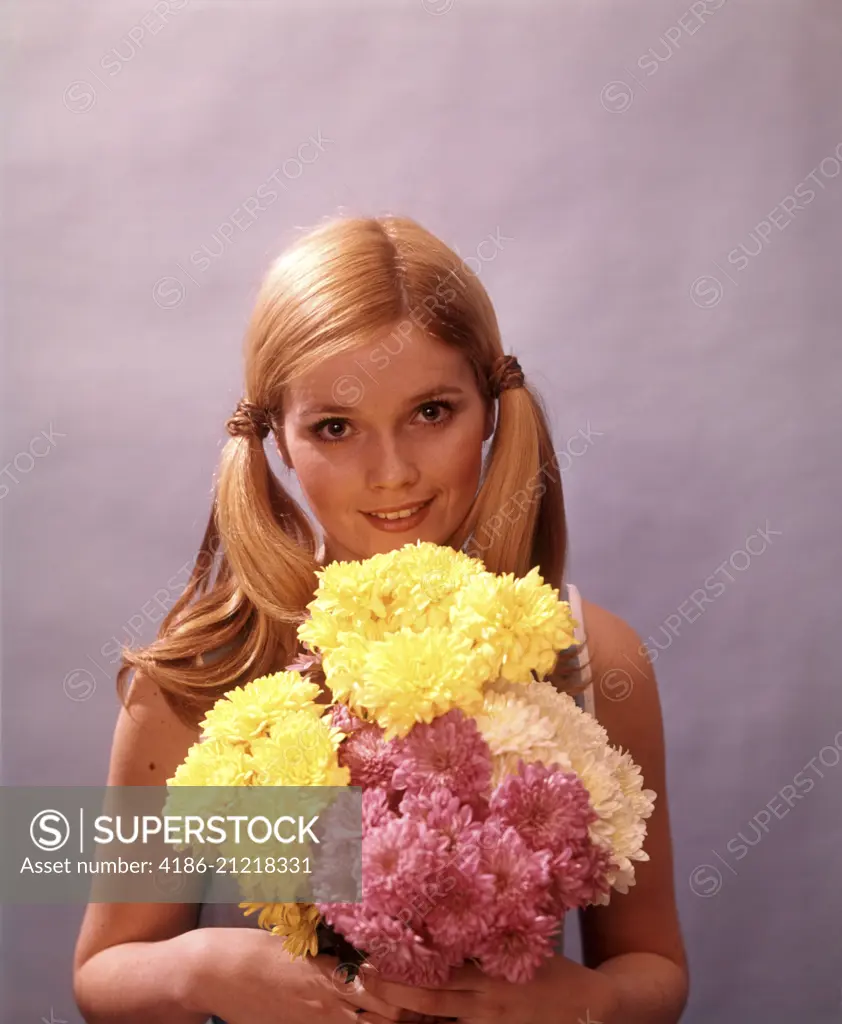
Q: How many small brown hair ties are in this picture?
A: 2